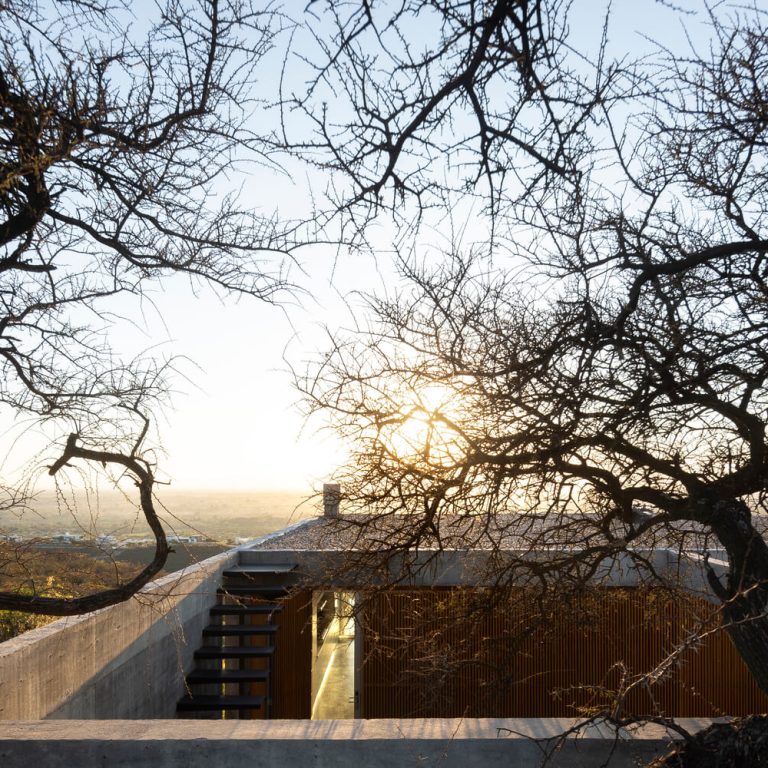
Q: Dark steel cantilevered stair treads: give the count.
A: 7